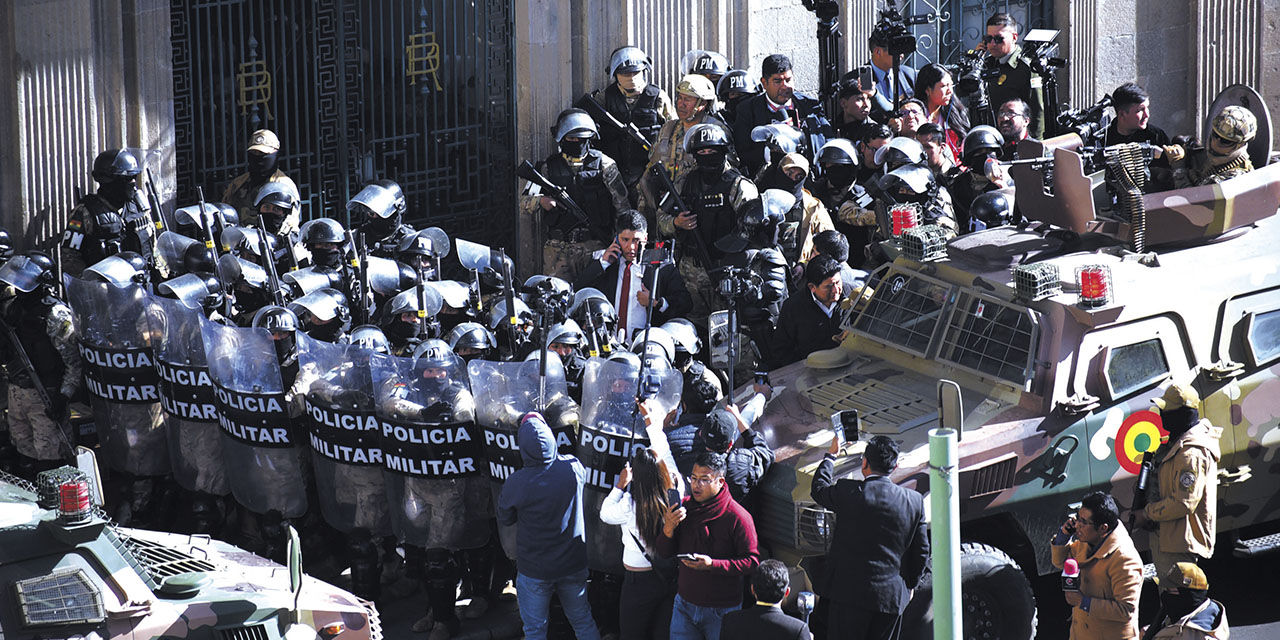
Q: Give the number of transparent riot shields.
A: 7